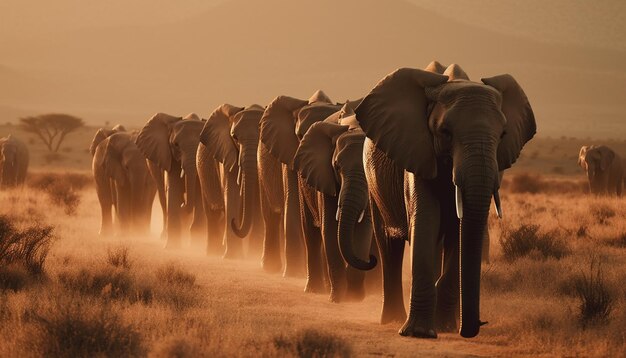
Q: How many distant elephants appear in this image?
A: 2